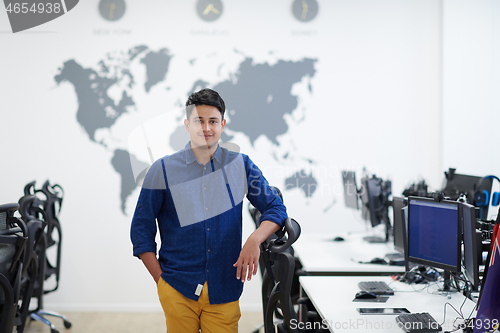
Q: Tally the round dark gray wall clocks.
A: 3